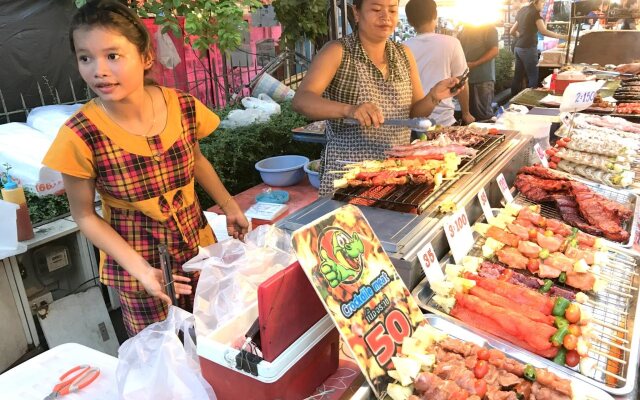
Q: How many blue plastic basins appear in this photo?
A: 2